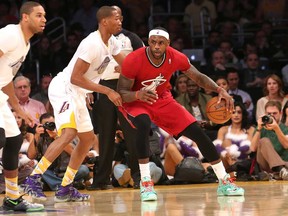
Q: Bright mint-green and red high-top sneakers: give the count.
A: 2